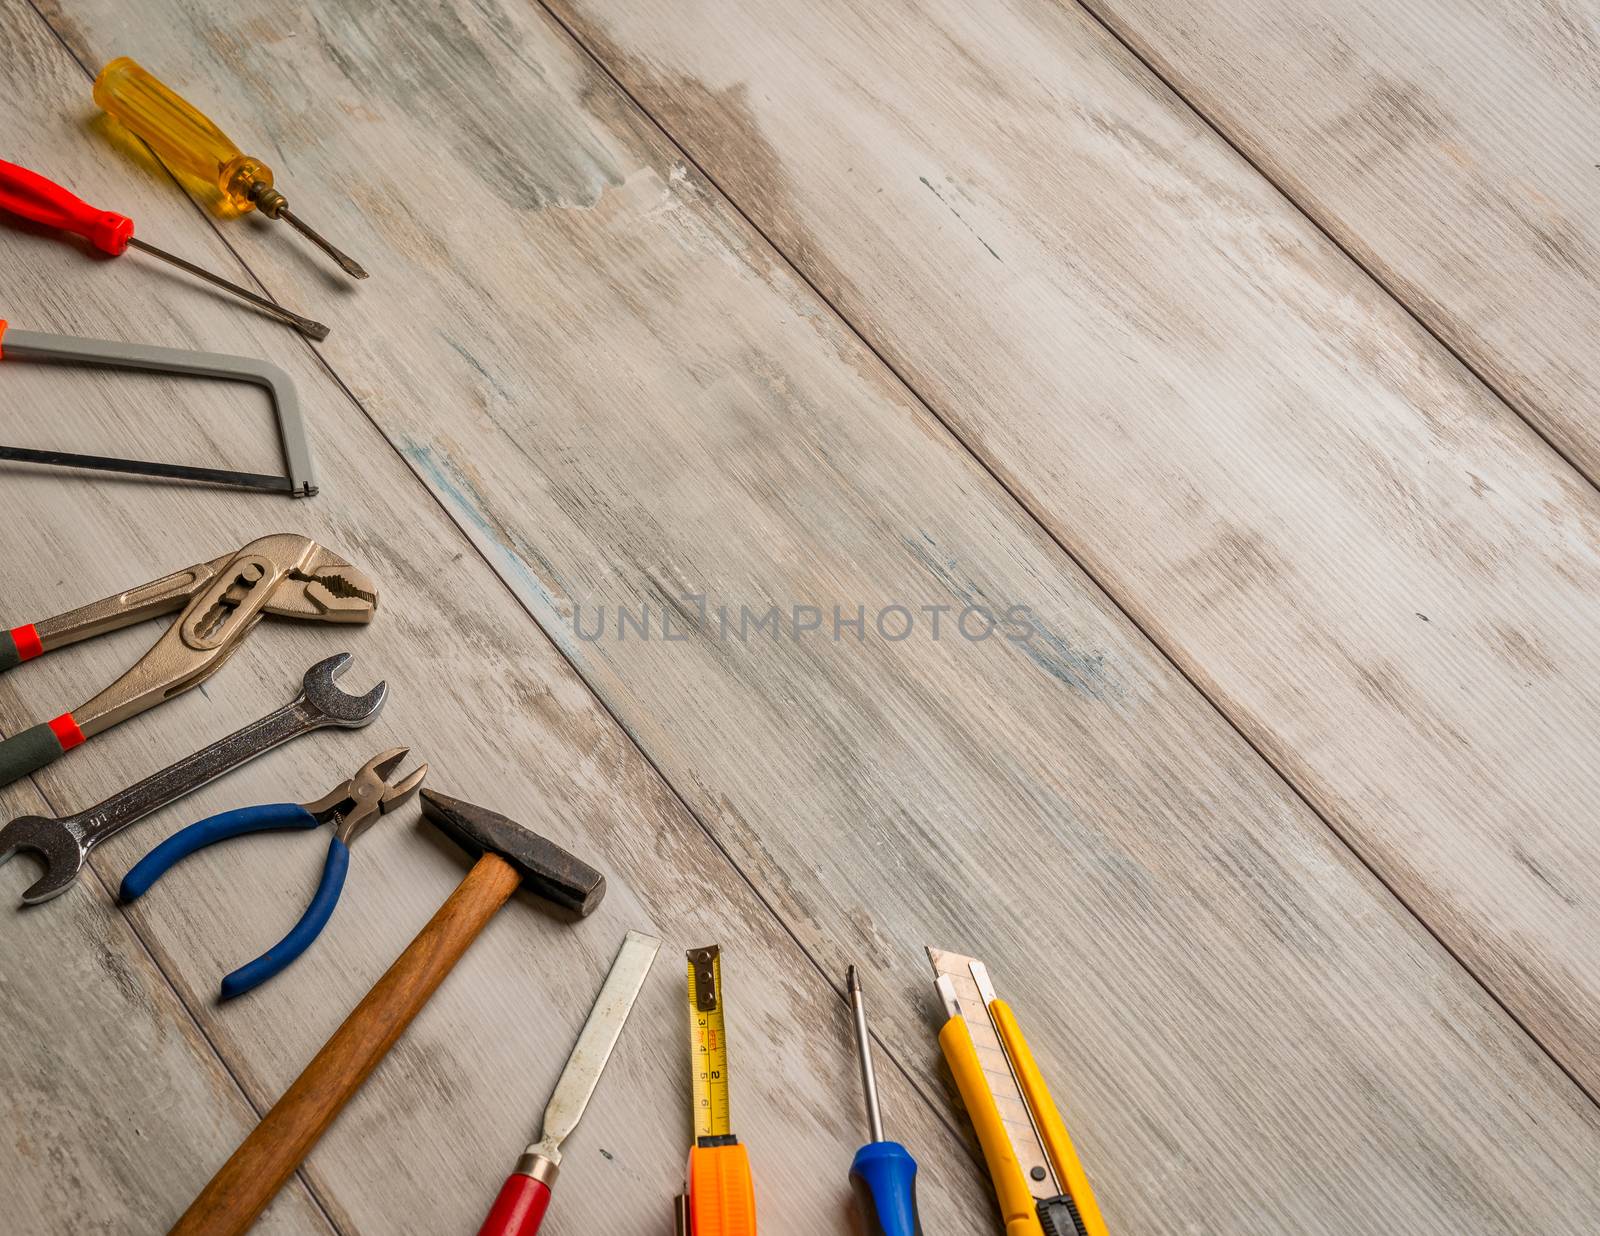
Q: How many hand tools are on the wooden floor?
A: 11